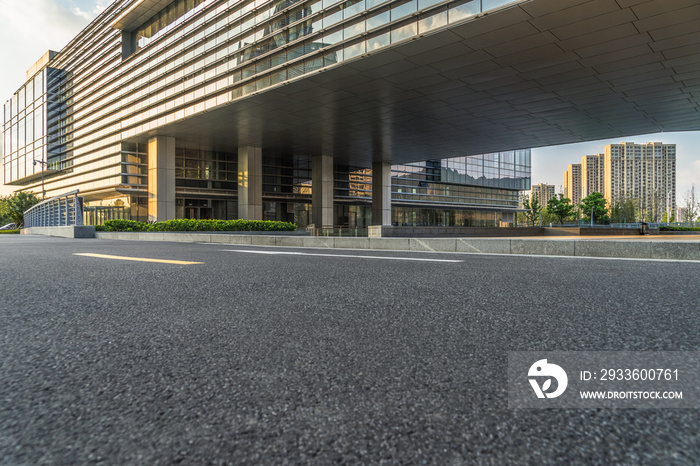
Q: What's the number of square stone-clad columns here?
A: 4